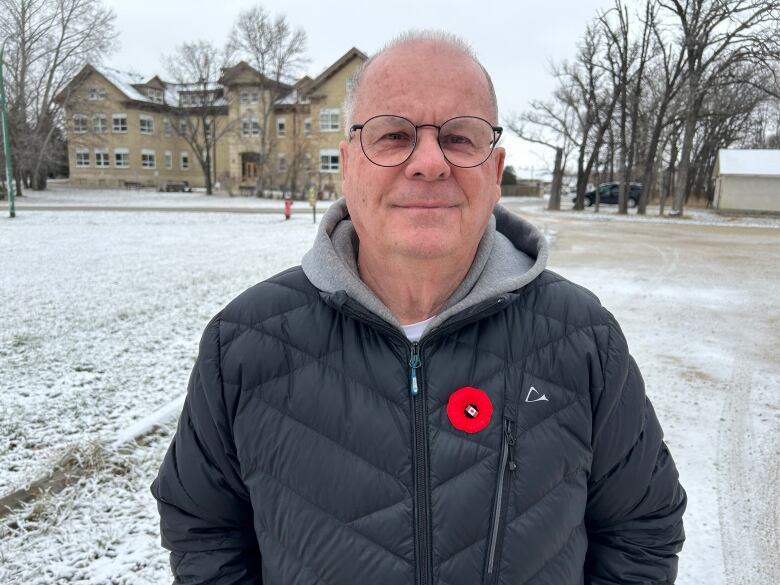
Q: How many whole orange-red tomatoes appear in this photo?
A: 0